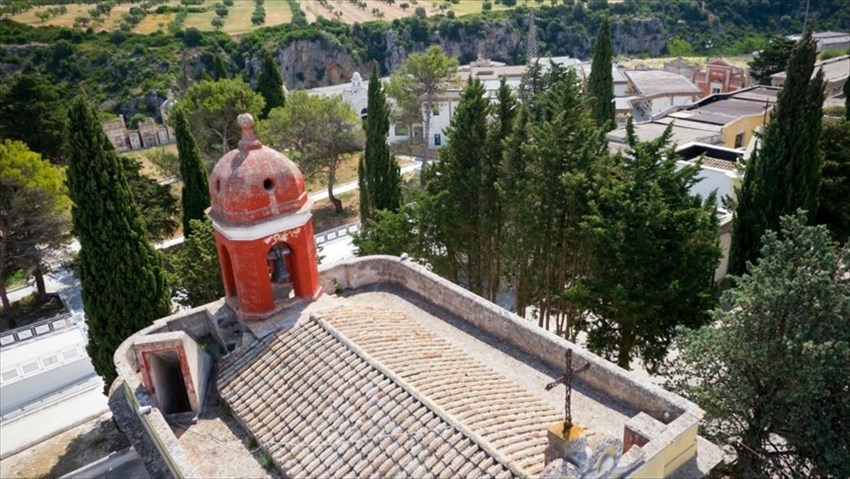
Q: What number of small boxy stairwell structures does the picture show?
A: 1